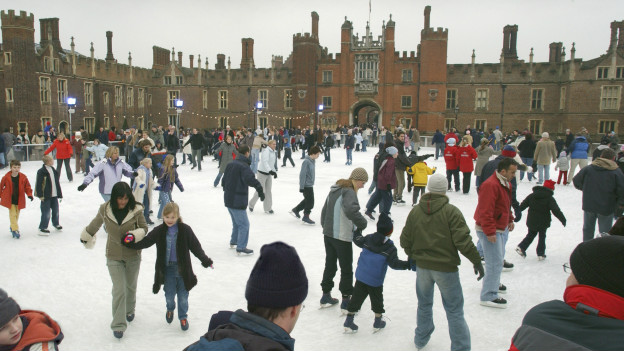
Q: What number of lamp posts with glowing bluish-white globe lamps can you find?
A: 4